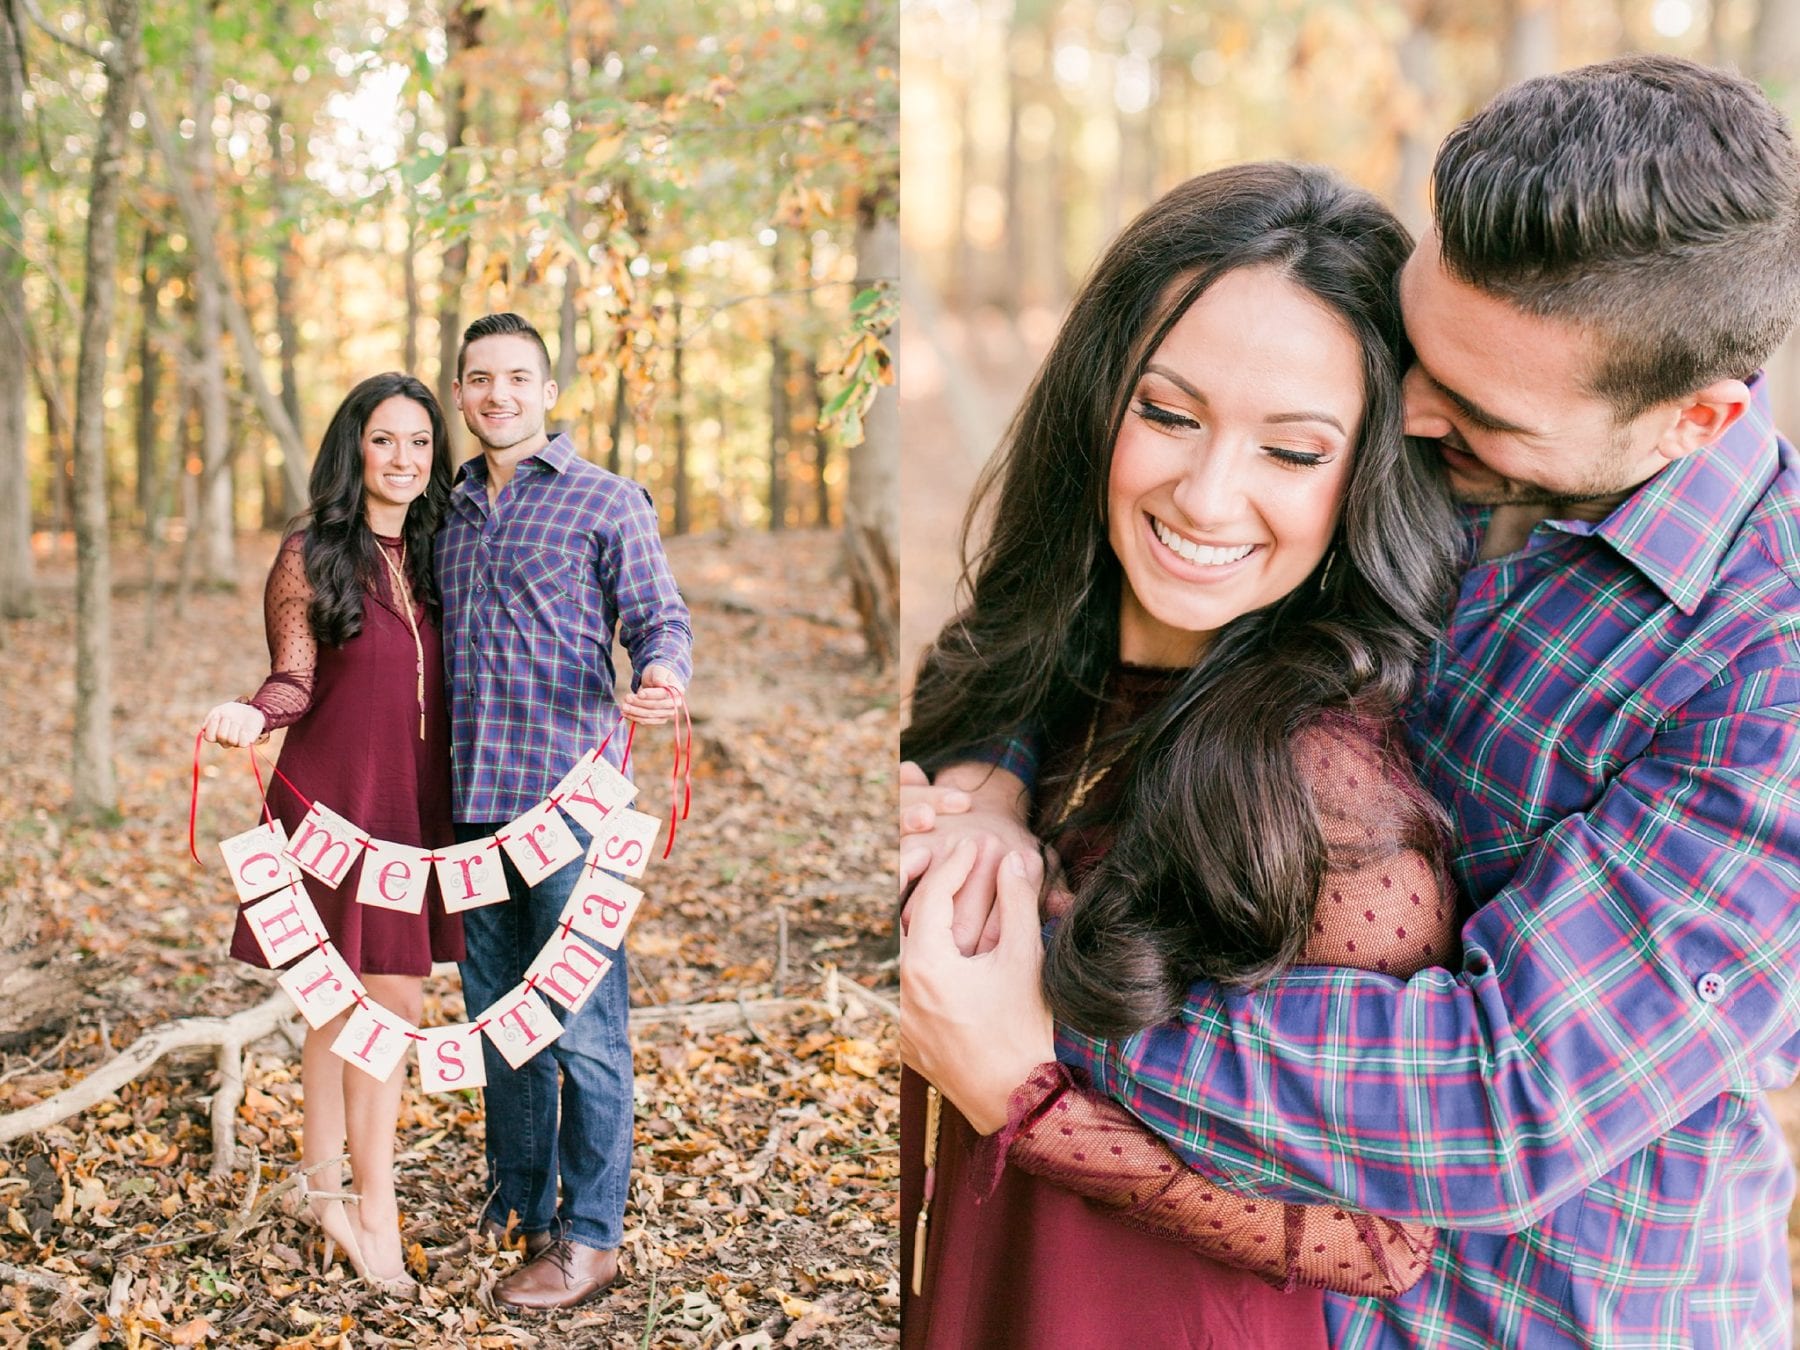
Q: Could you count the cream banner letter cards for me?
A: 14